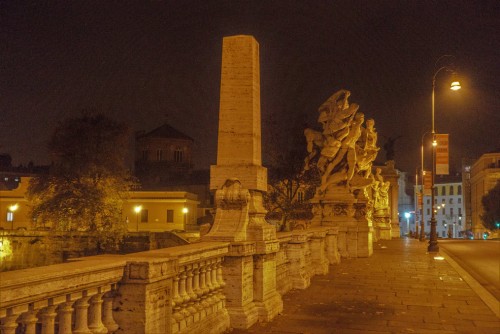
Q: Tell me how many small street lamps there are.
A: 3